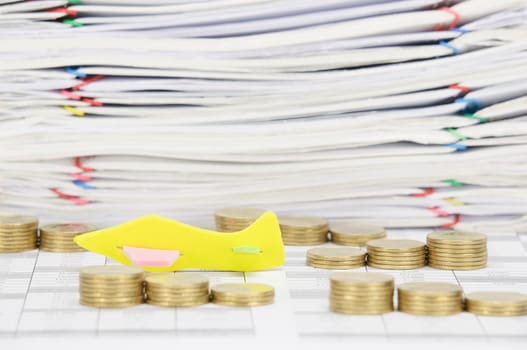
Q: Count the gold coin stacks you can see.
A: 14